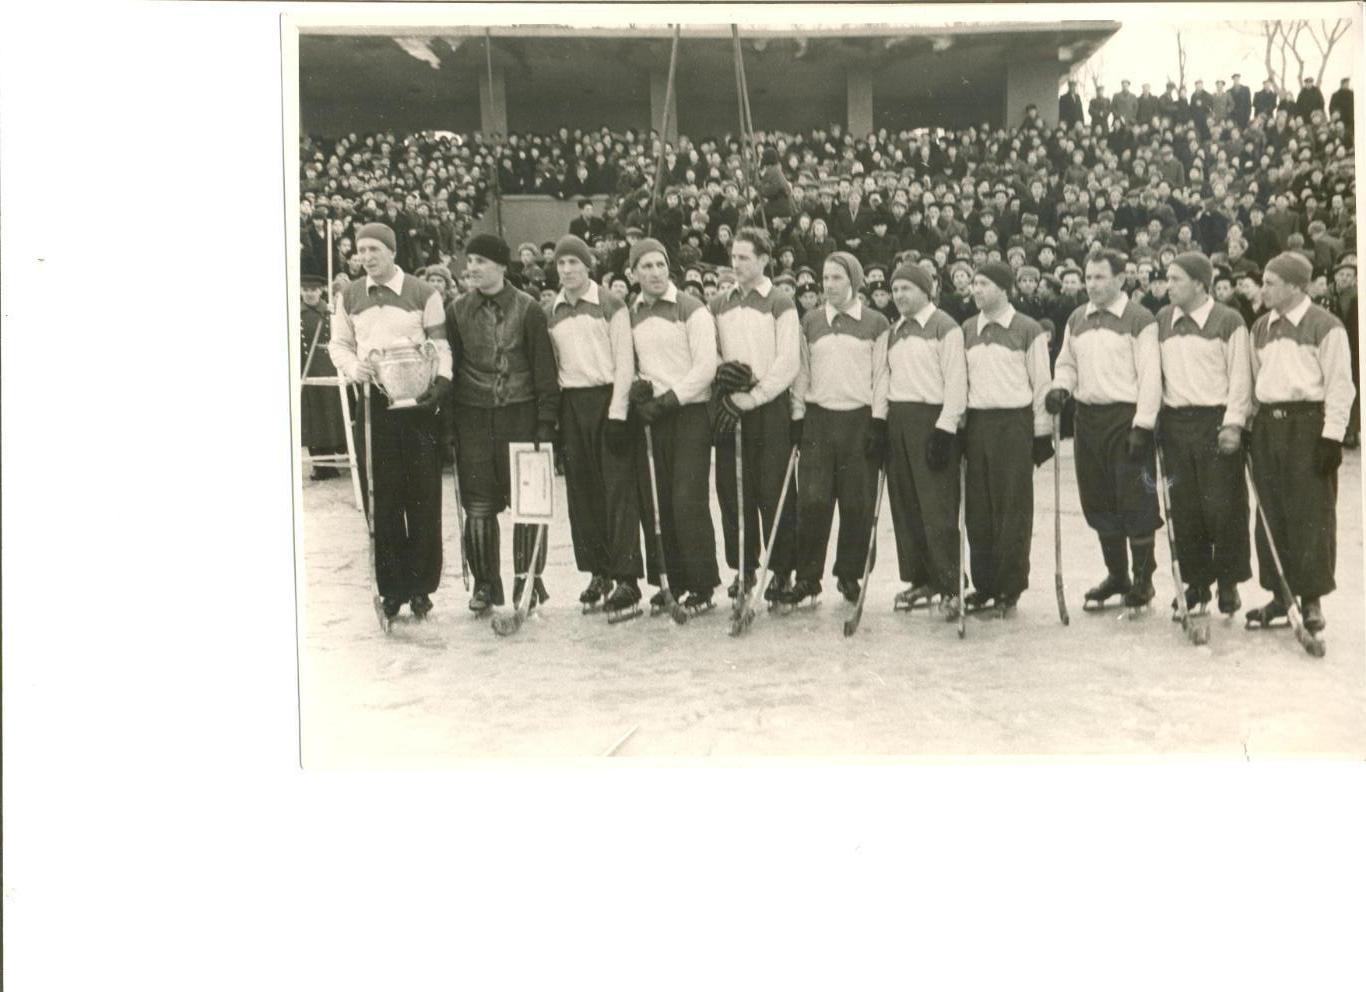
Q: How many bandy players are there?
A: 11